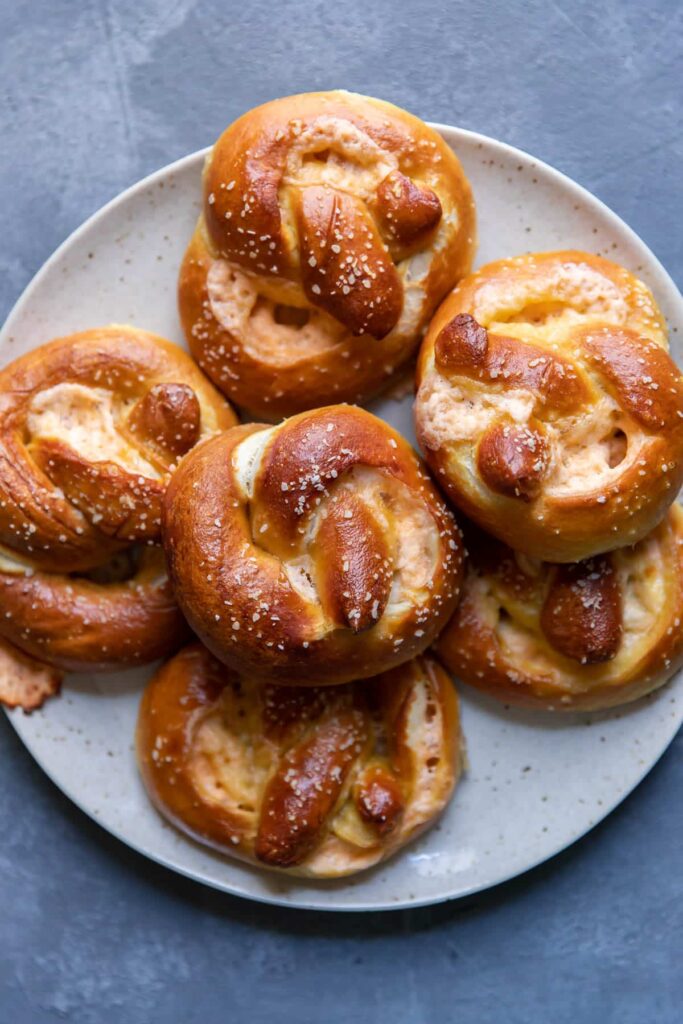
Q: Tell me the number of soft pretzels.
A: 6